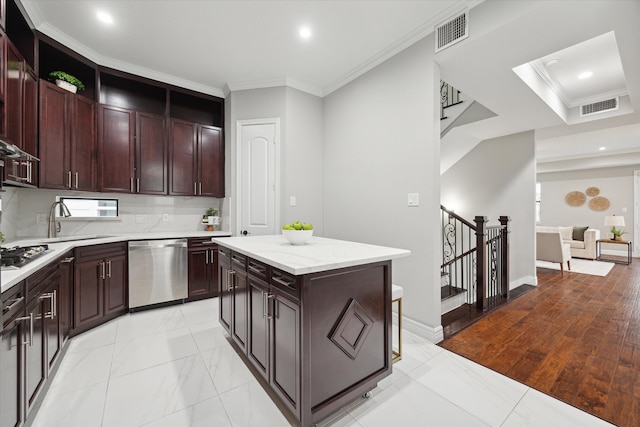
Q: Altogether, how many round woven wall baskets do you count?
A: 3